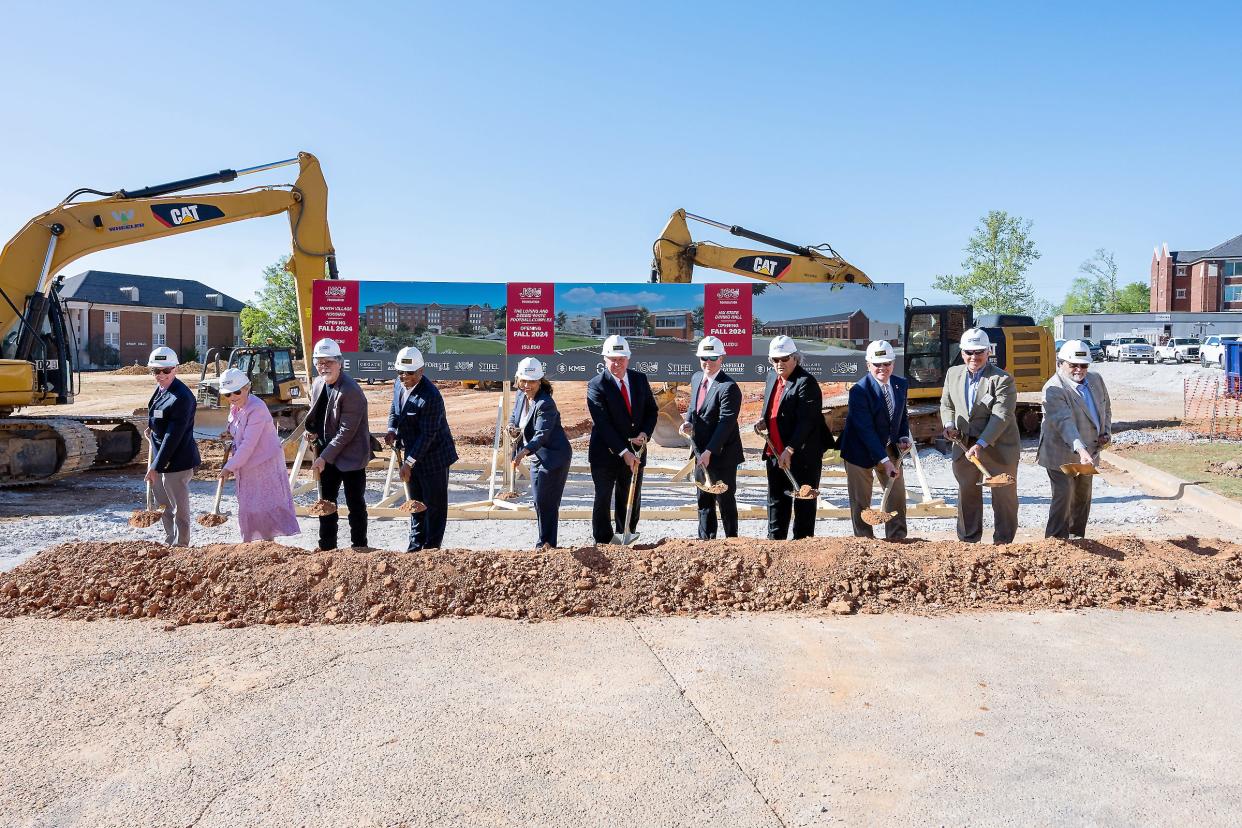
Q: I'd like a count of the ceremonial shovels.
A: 11